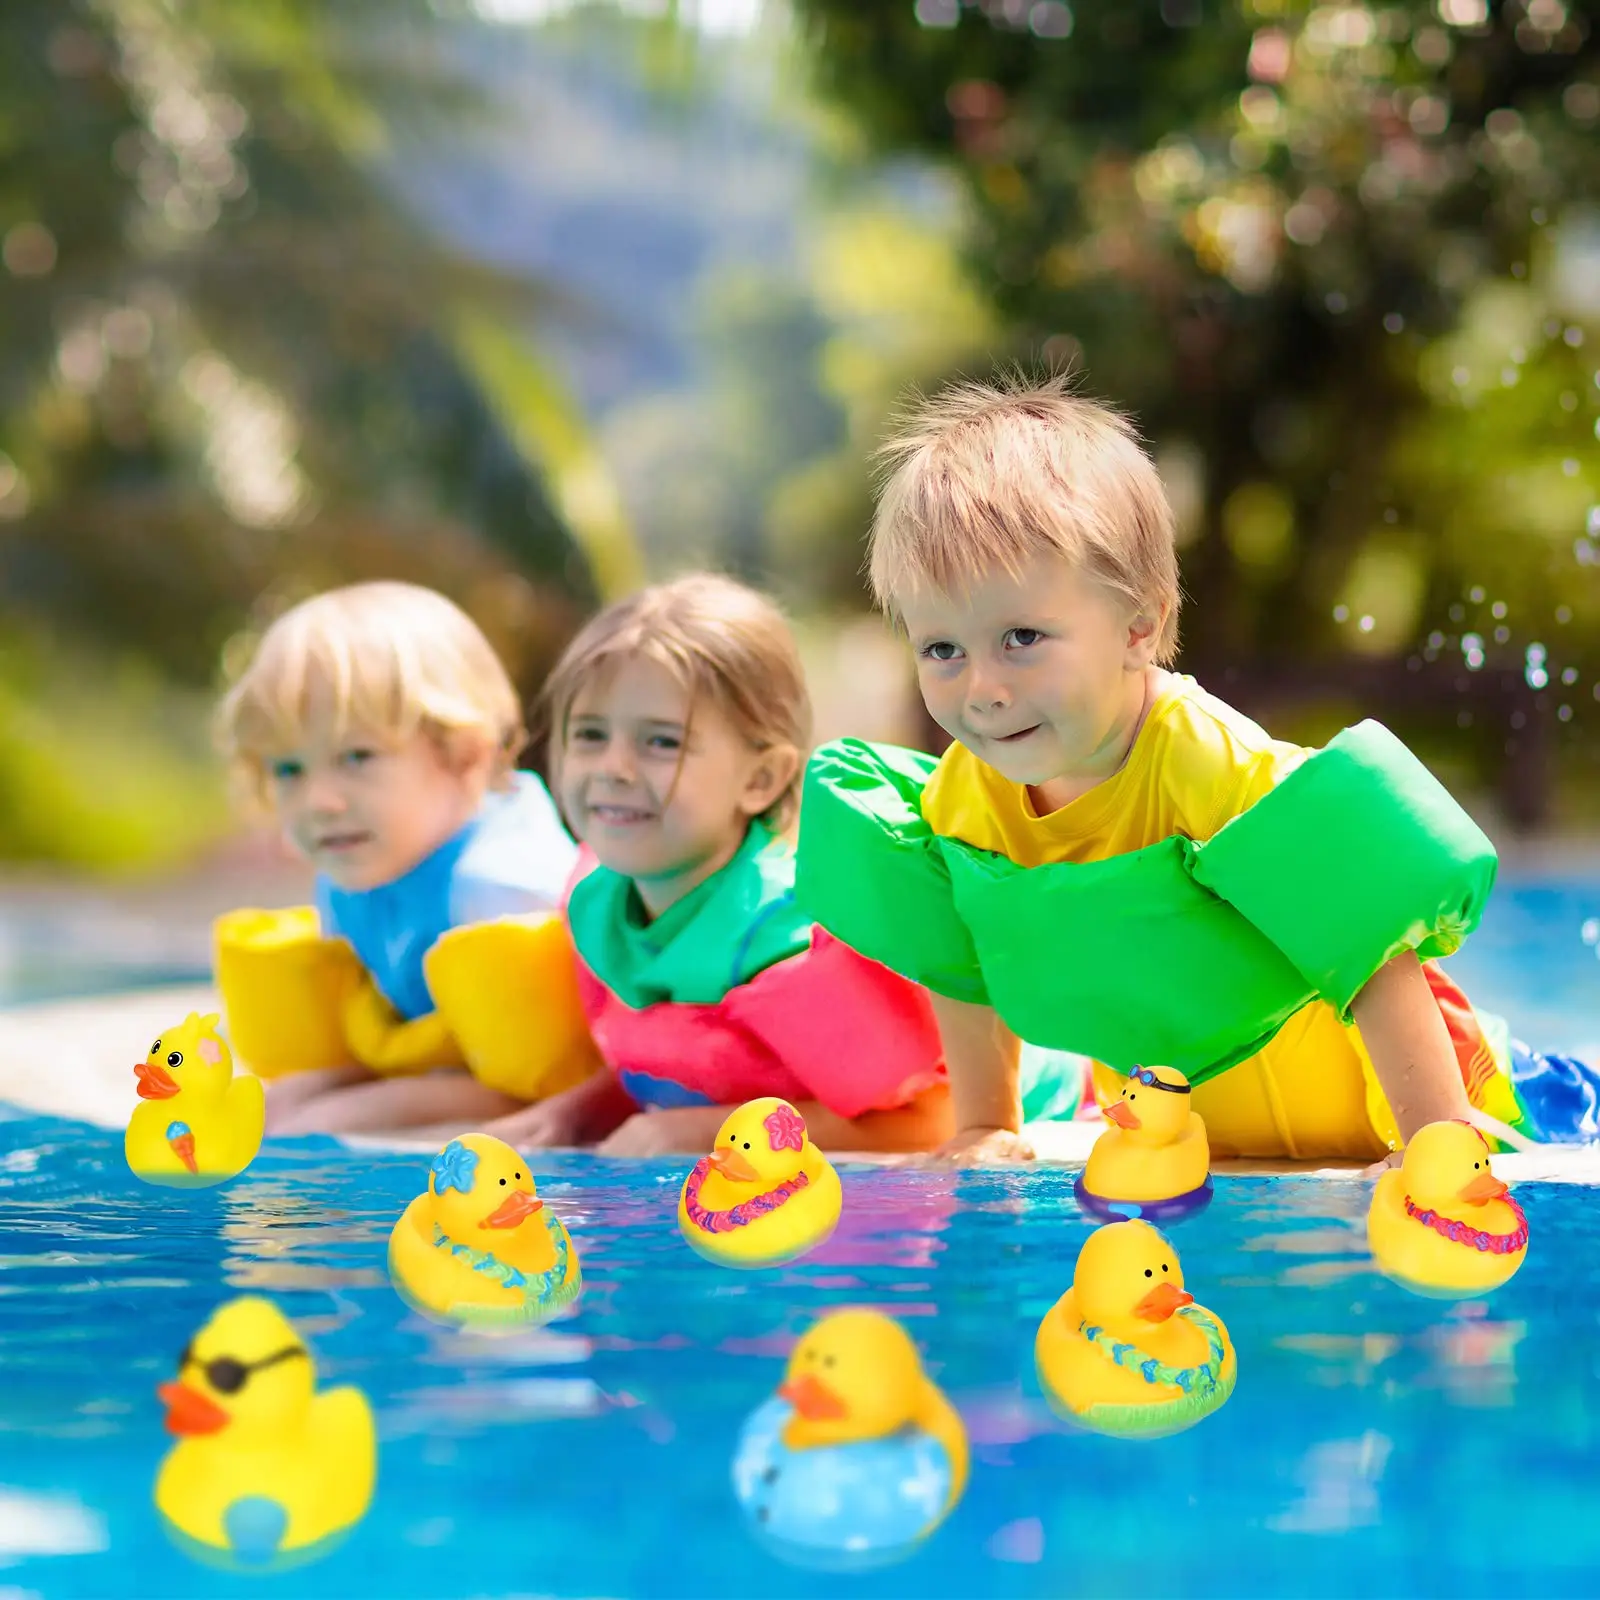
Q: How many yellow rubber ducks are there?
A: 8